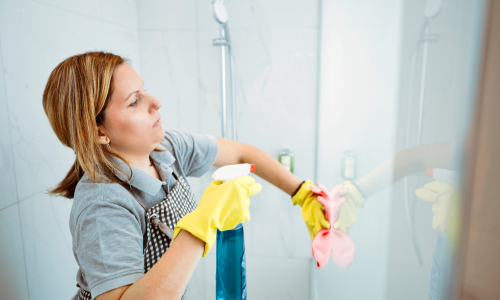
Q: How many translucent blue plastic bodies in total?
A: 1